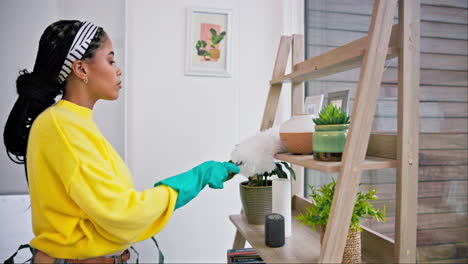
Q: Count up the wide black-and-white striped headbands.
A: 1